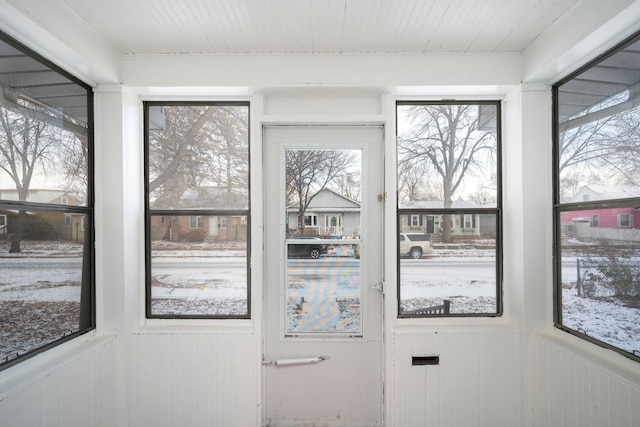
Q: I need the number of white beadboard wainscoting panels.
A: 4